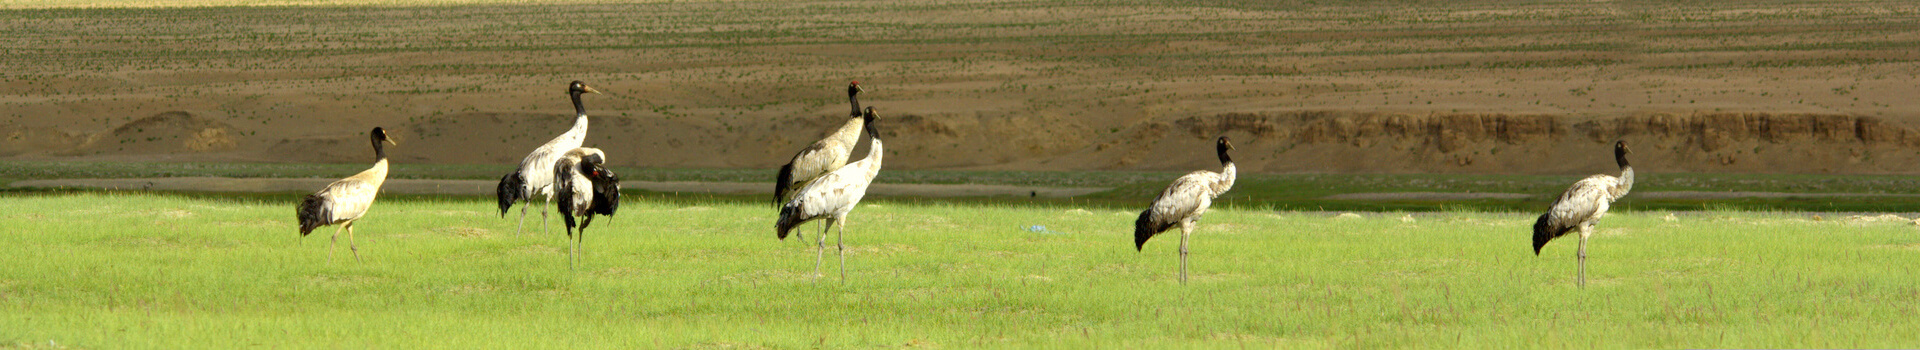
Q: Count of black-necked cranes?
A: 7